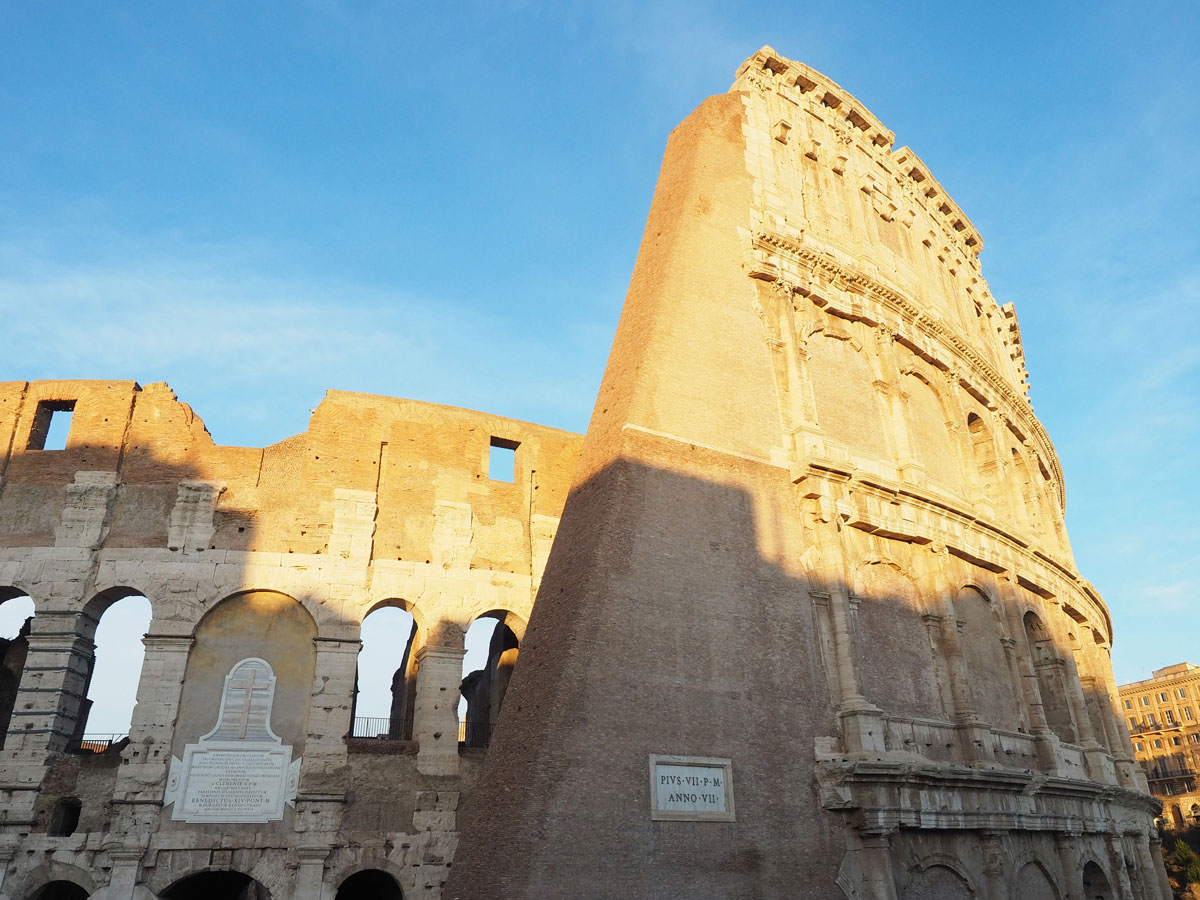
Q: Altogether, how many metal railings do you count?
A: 3